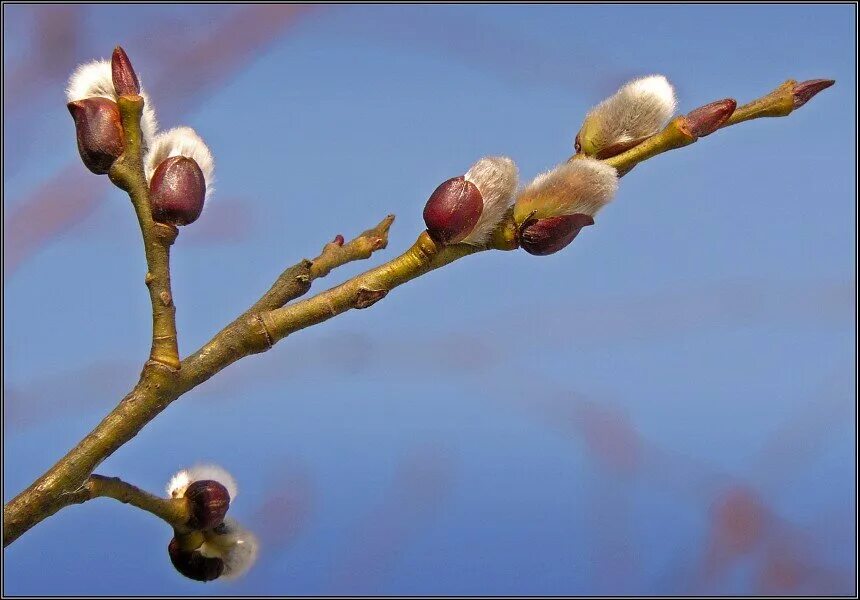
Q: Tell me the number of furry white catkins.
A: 7